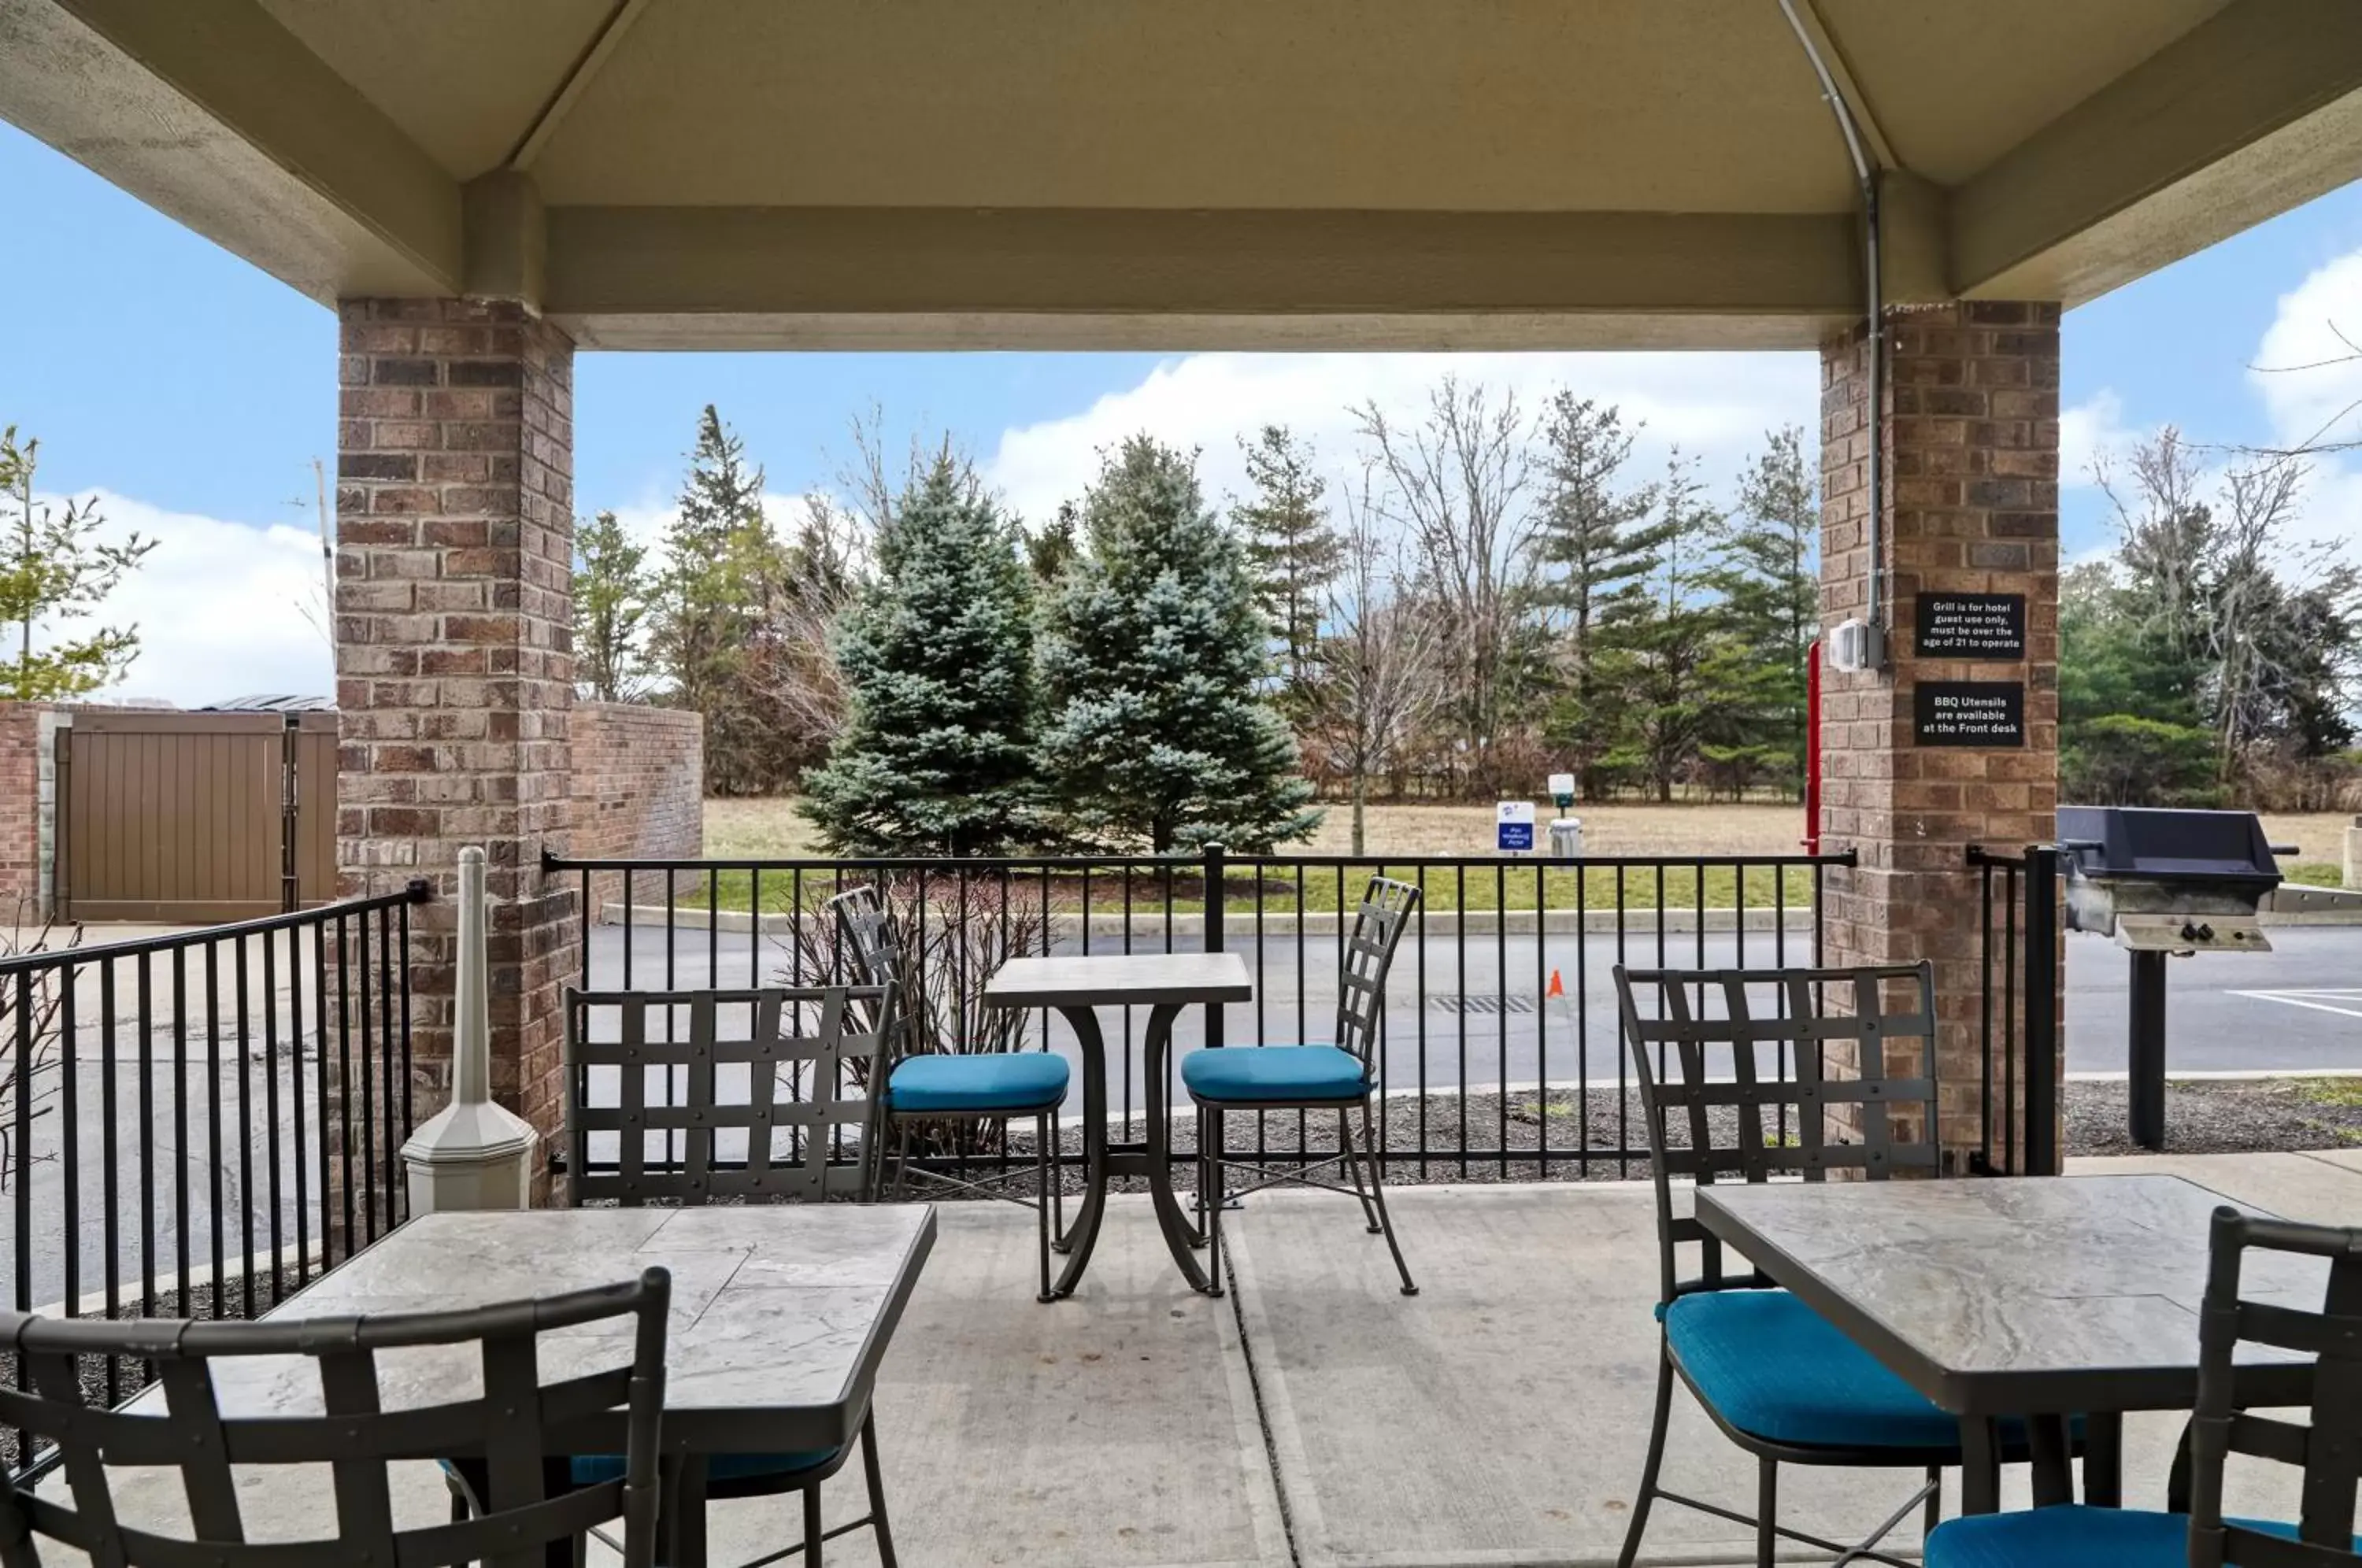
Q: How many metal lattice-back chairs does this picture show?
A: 6